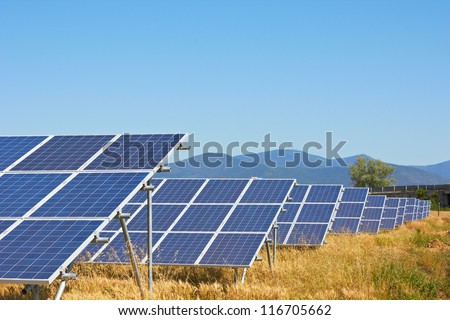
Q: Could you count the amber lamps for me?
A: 0